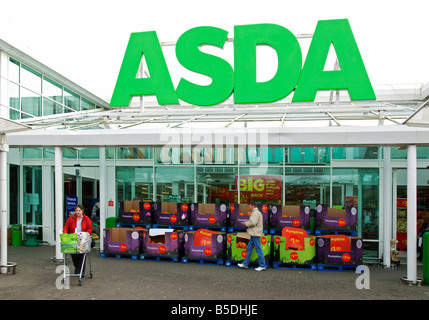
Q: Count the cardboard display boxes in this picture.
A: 12